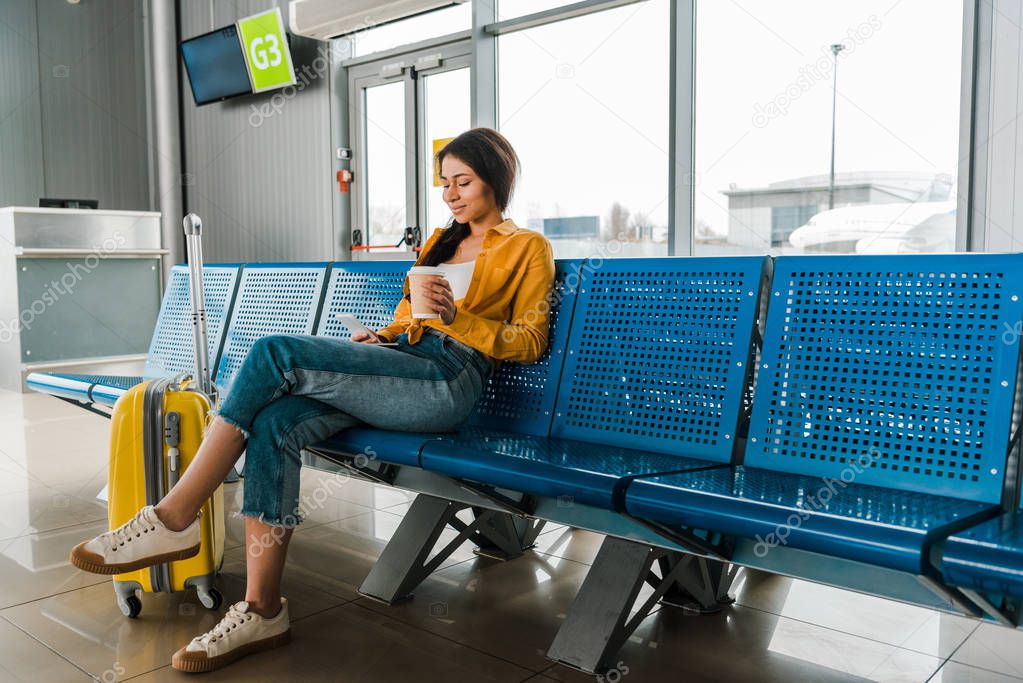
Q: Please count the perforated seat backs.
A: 6